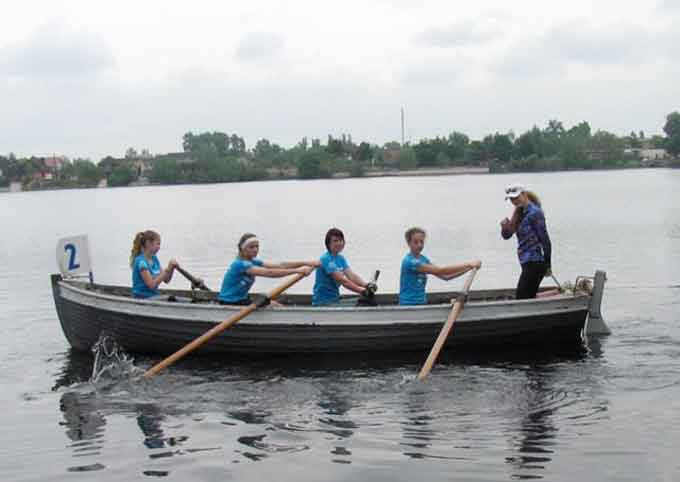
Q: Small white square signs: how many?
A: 1